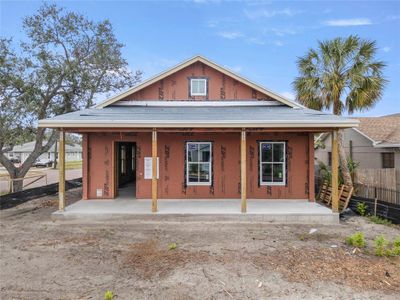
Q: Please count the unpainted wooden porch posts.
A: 4